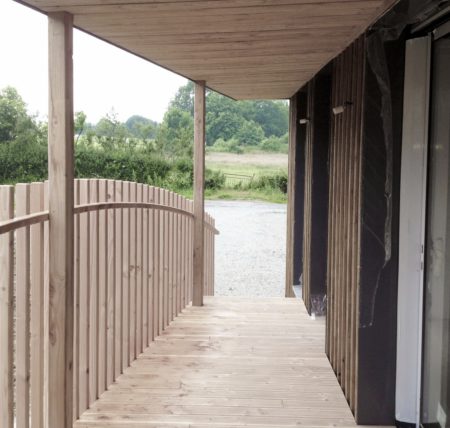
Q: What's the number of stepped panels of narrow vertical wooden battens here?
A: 3